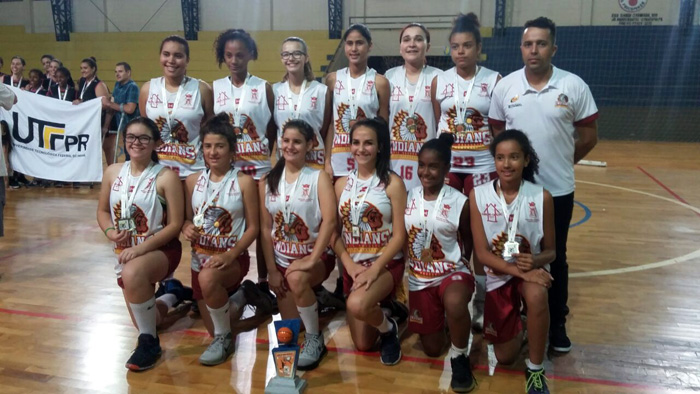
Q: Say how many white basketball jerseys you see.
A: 12